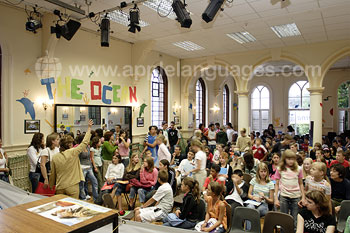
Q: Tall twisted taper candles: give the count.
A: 0